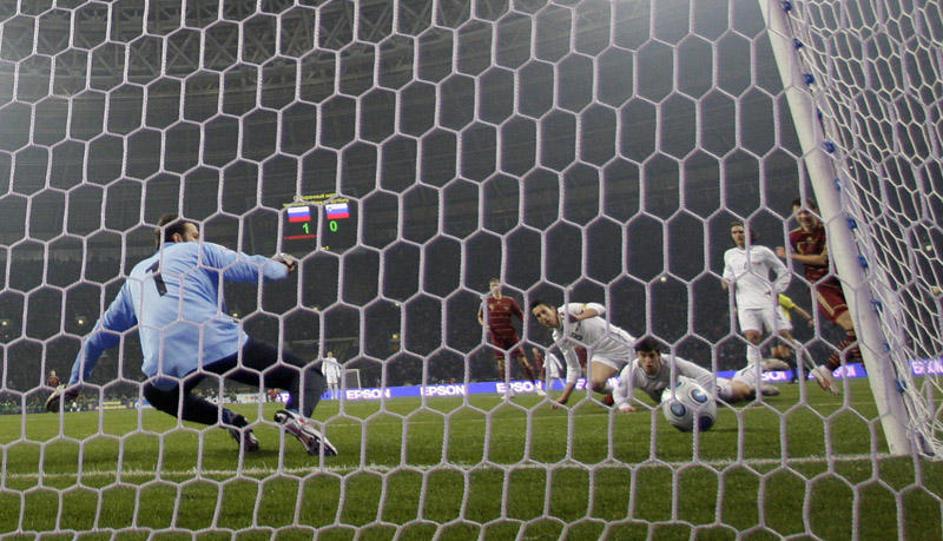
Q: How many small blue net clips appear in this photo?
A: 11